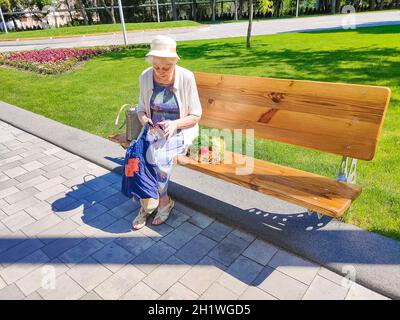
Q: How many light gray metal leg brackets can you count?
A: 1